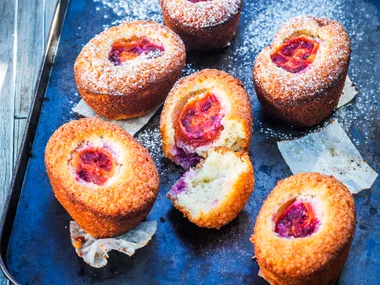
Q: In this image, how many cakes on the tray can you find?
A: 6